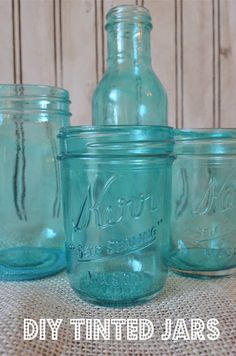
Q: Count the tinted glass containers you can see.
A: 4